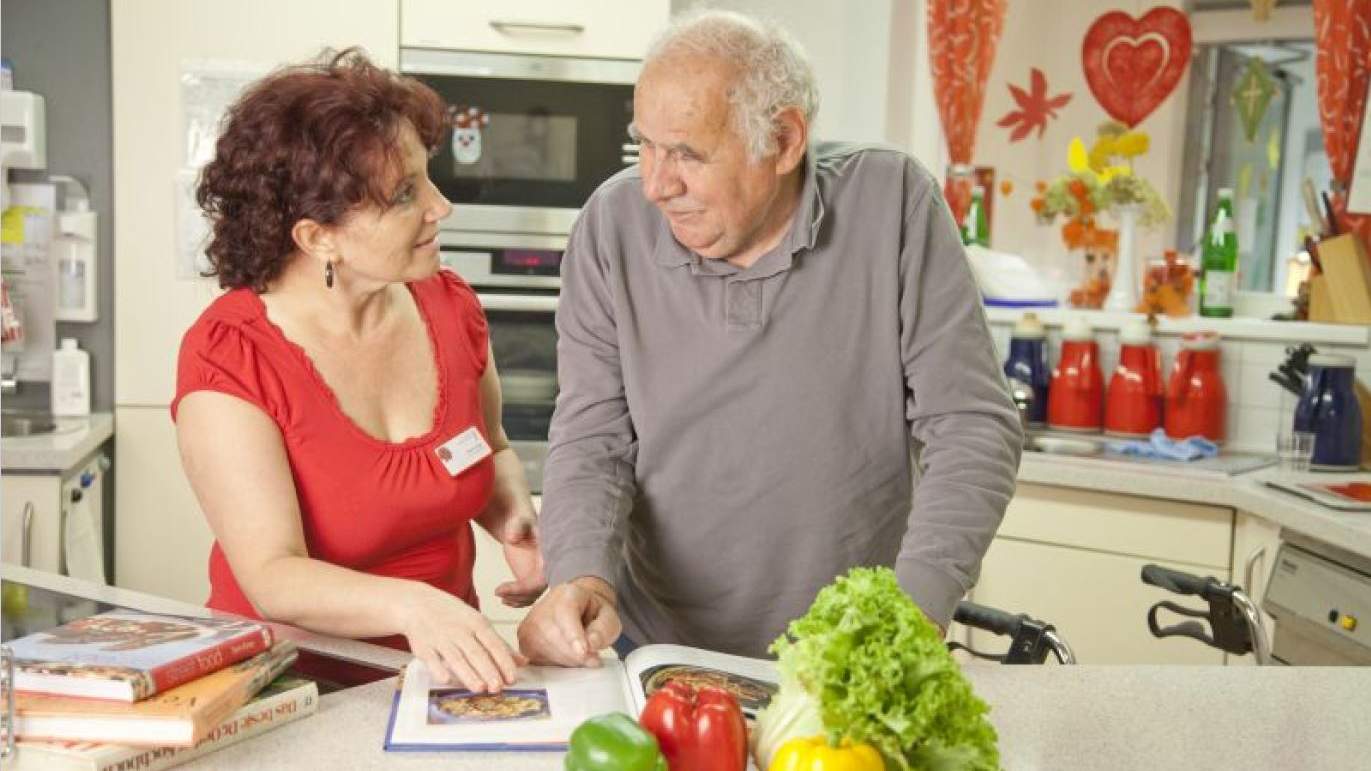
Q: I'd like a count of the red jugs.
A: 3